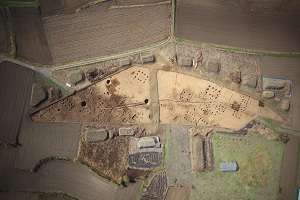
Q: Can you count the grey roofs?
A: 1